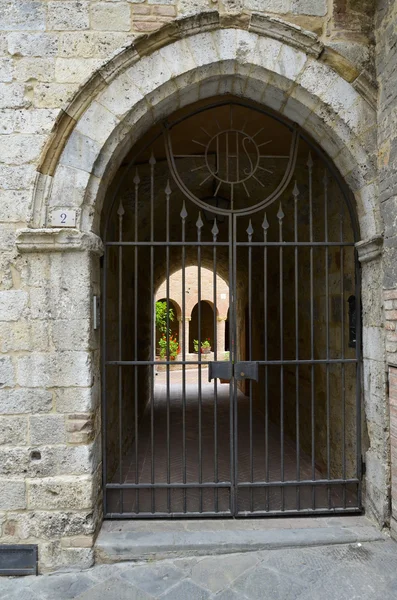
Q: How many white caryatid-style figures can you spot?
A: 0